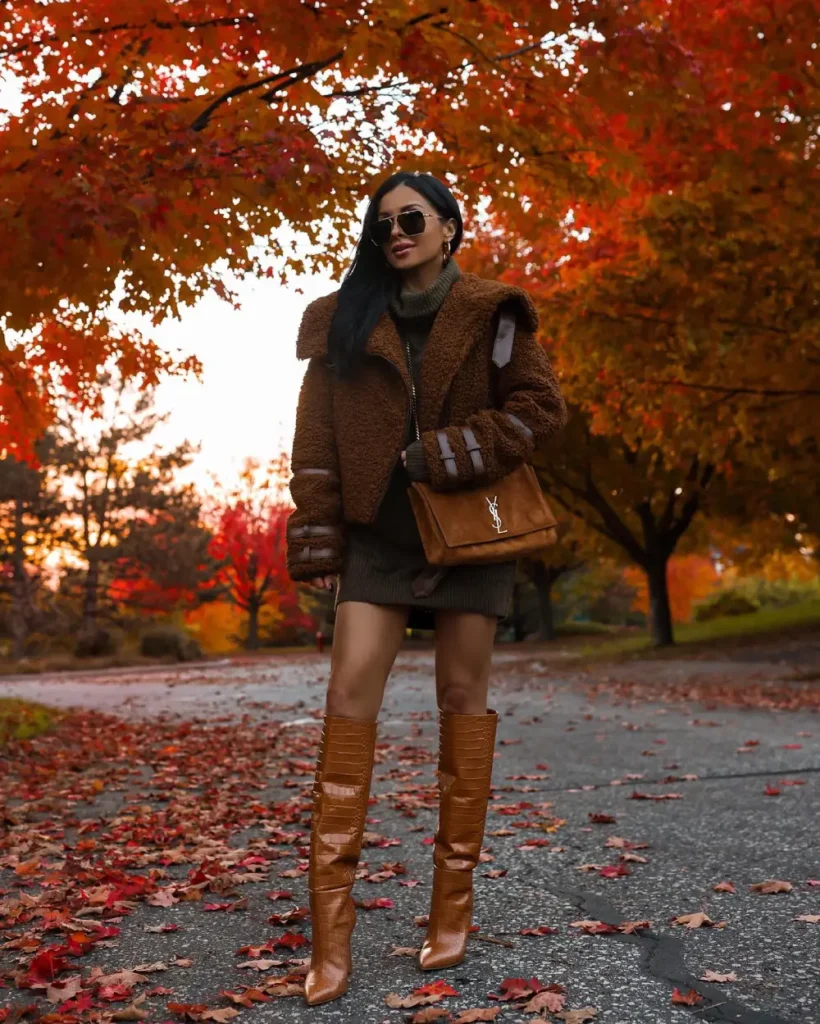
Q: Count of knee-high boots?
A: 2